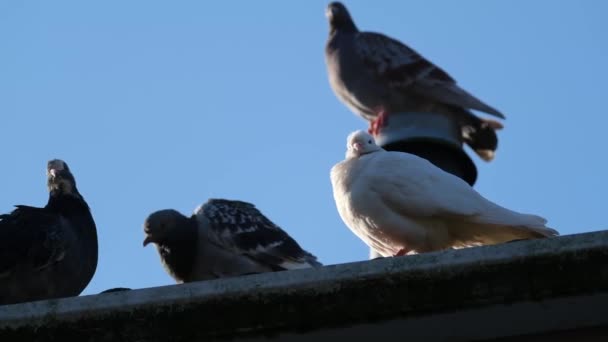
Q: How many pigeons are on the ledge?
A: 3